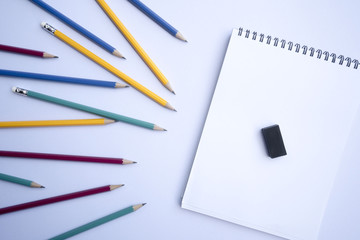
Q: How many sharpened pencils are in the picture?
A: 12